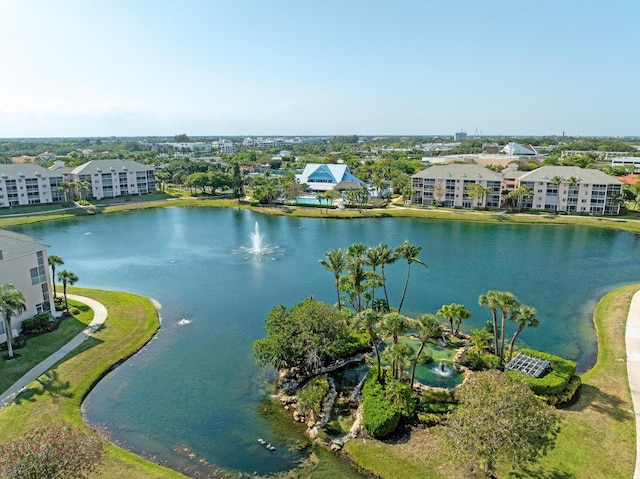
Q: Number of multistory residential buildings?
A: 5